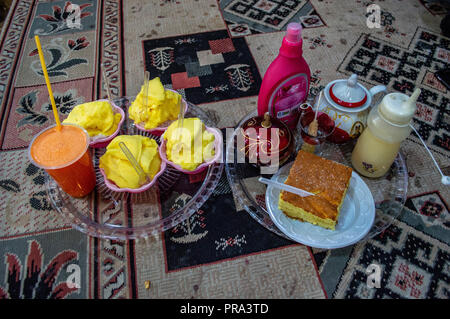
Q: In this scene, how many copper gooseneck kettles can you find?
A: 0